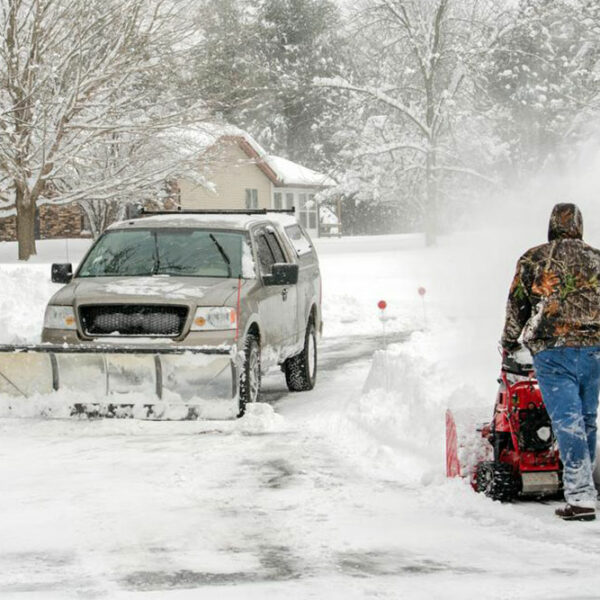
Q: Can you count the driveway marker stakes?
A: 2